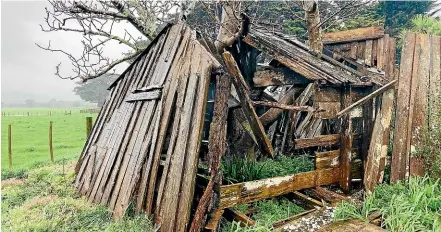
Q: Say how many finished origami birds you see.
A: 0